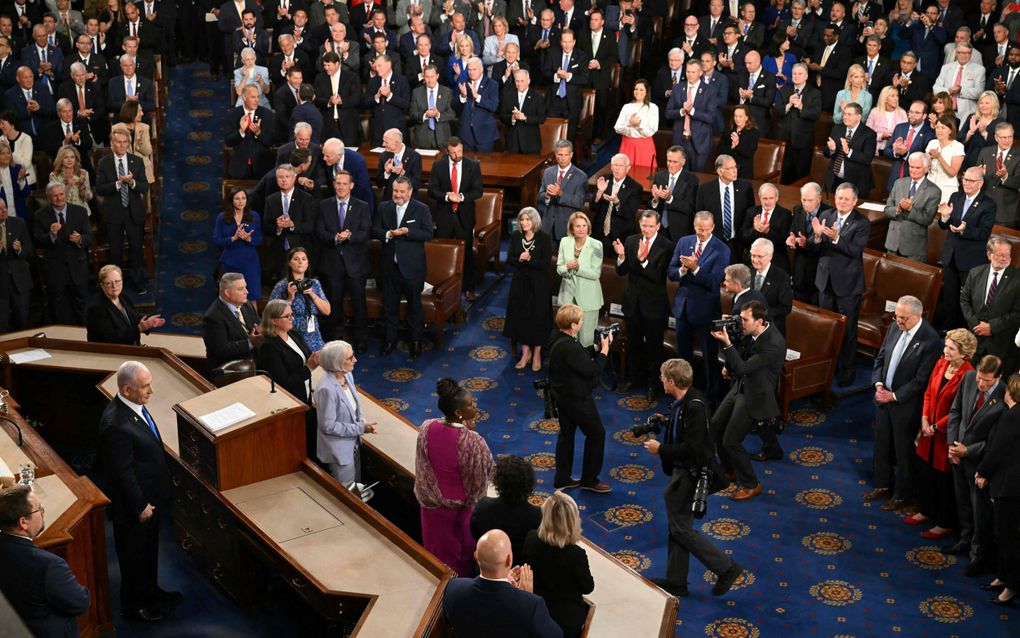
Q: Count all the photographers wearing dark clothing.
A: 3